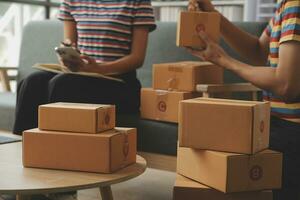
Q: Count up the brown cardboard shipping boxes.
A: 8